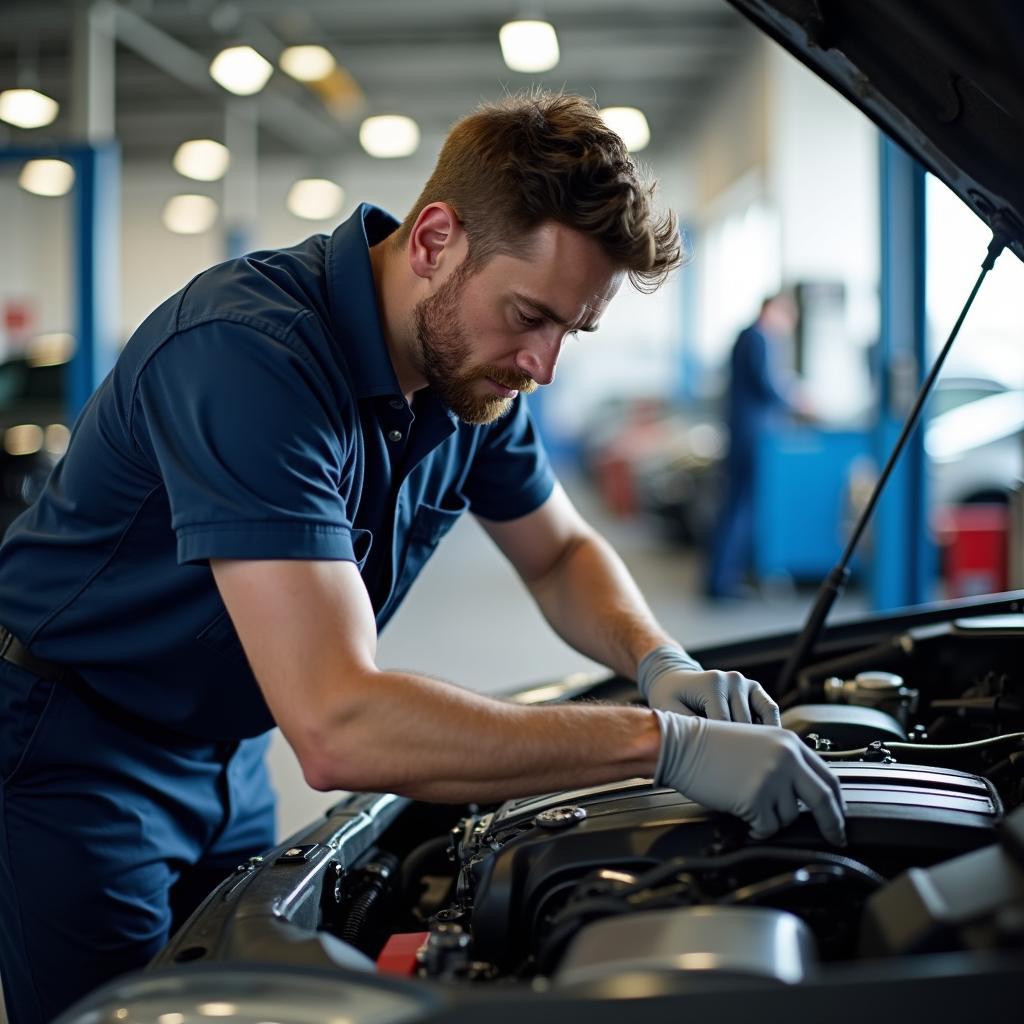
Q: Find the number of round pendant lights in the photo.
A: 10